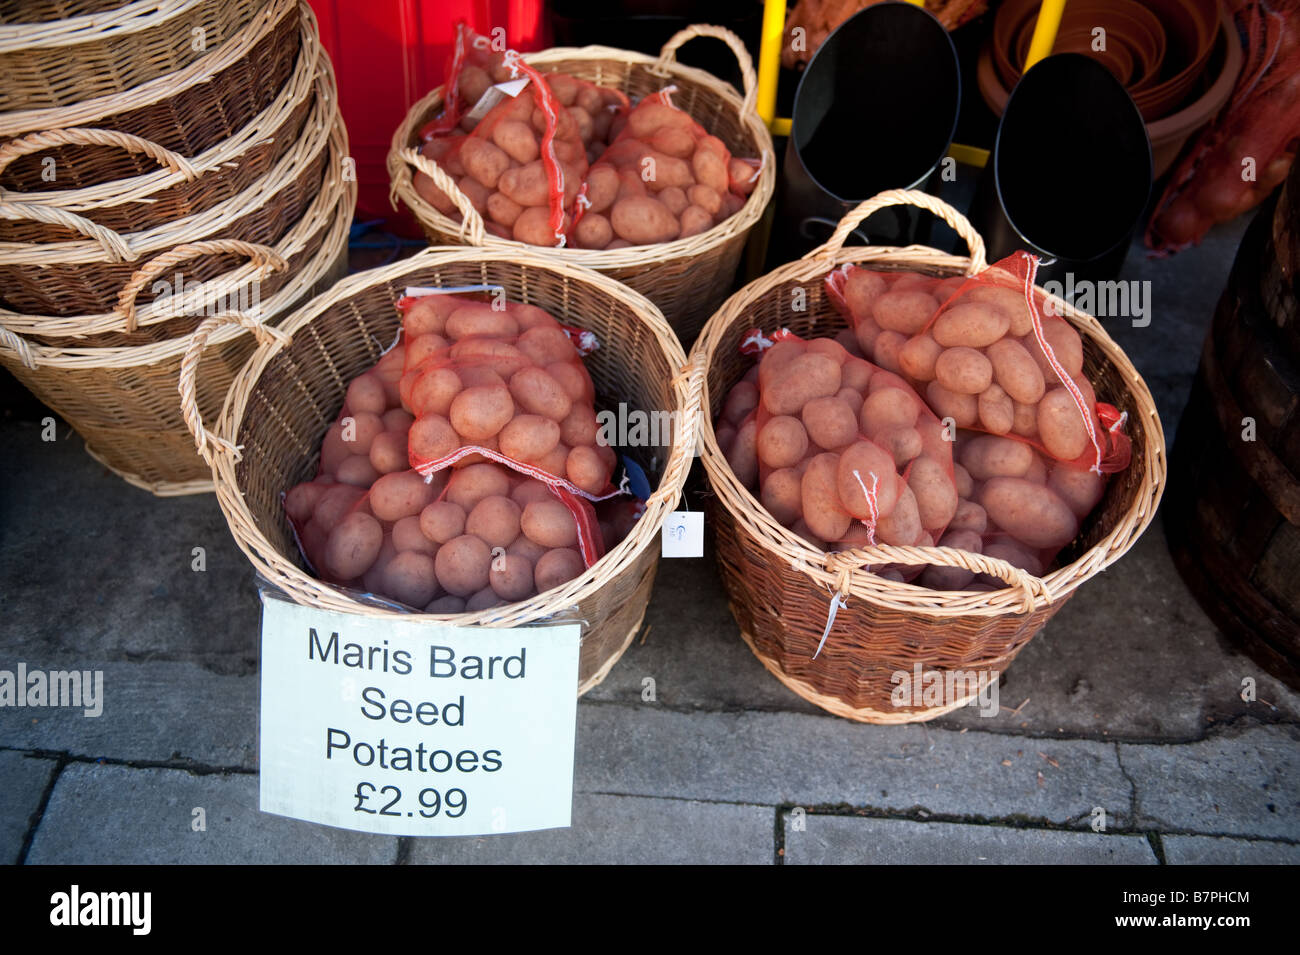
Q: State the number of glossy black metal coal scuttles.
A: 2